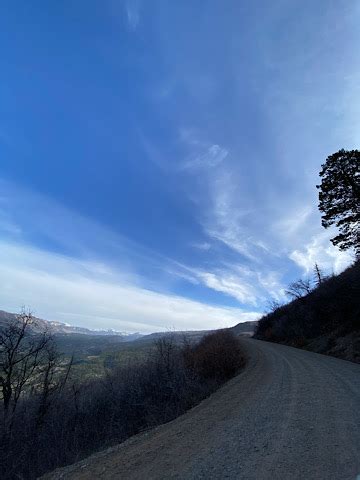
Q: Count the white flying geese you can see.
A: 0